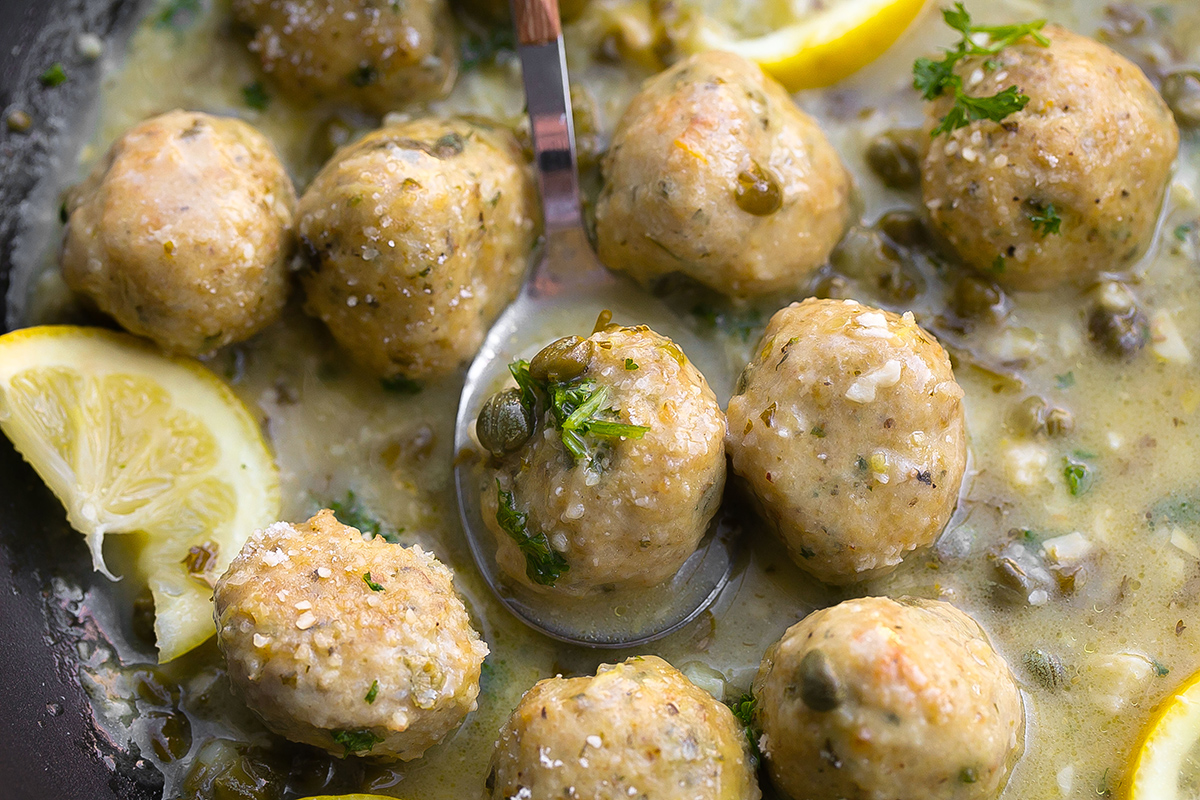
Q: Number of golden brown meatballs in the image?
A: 10